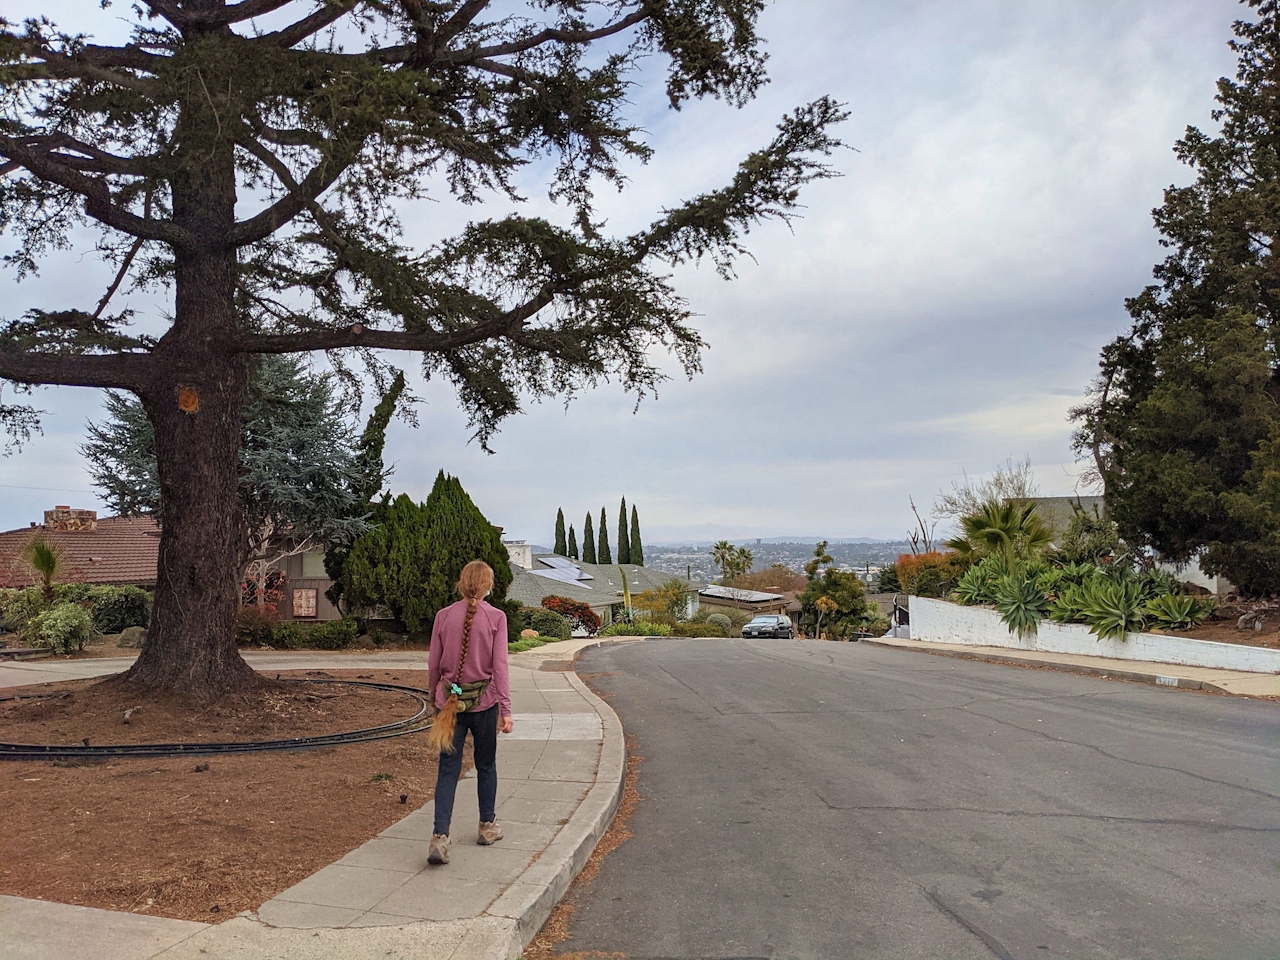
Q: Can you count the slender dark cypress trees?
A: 6